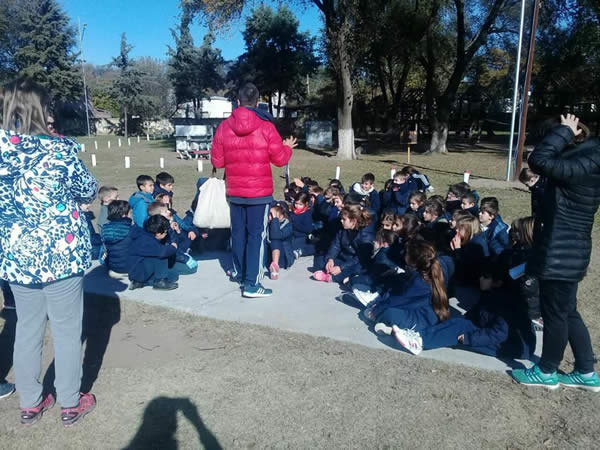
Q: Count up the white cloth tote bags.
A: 1